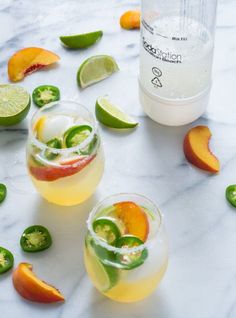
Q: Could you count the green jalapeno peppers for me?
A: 9